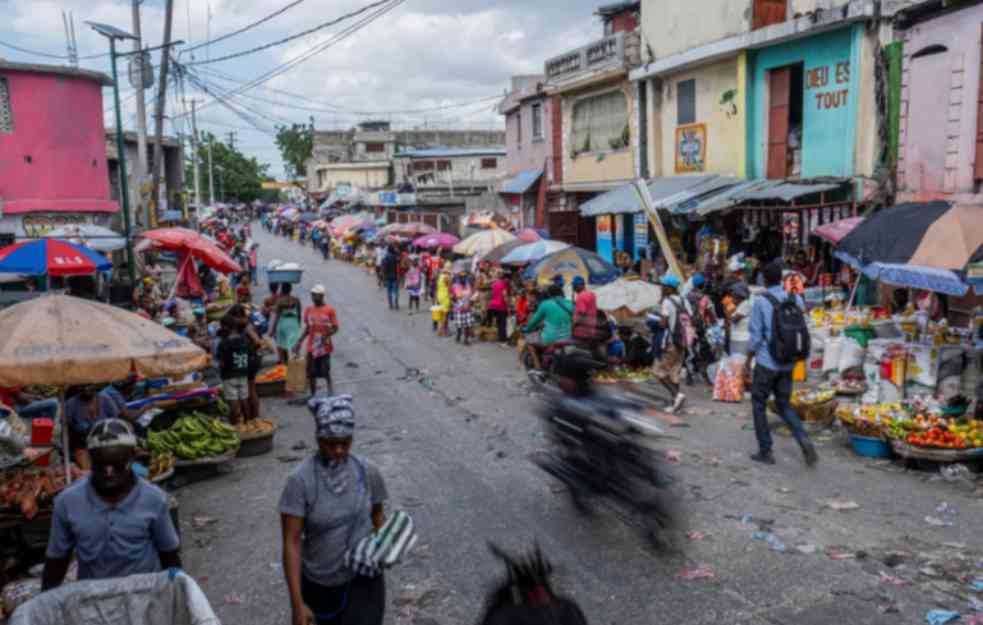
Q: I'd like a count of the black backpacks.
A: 1